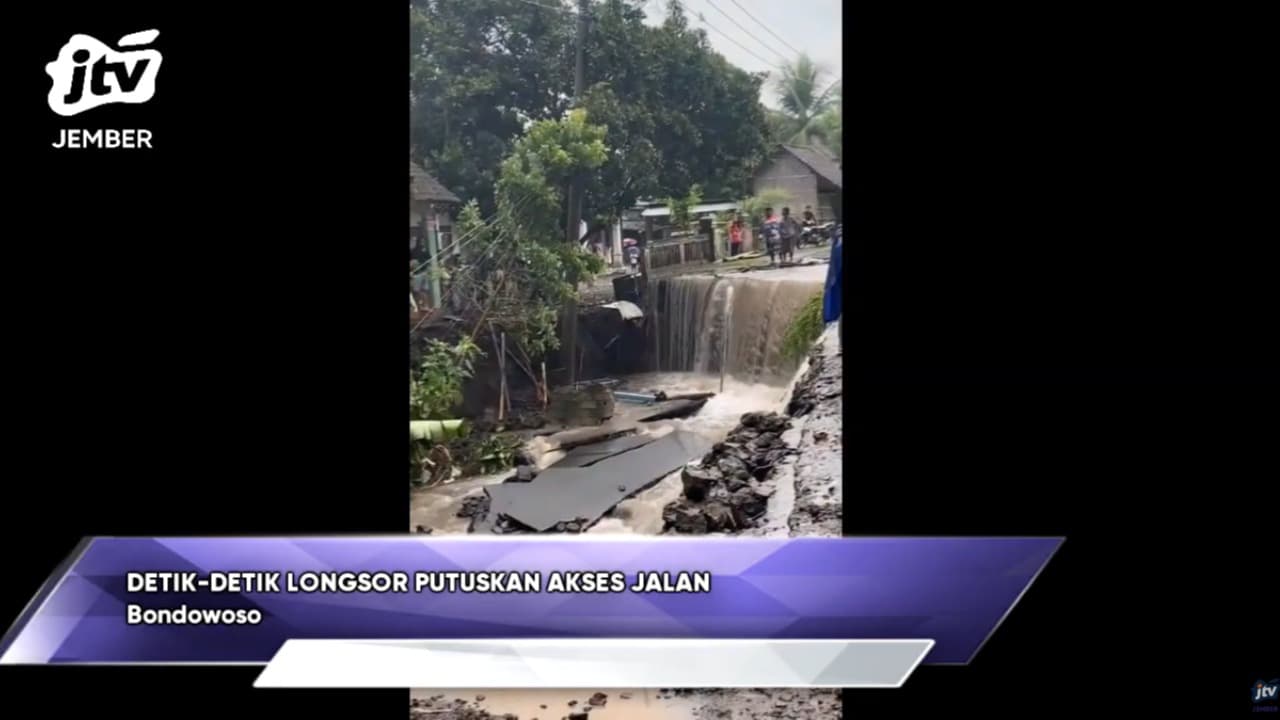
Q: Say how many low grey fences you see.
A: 1